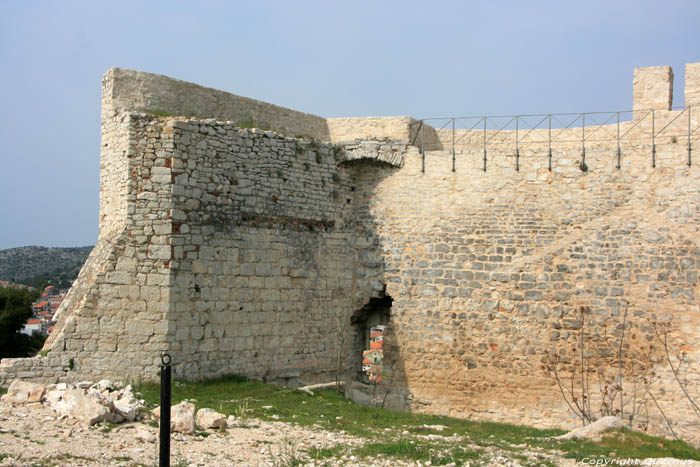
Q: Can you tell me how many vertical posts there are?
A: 10